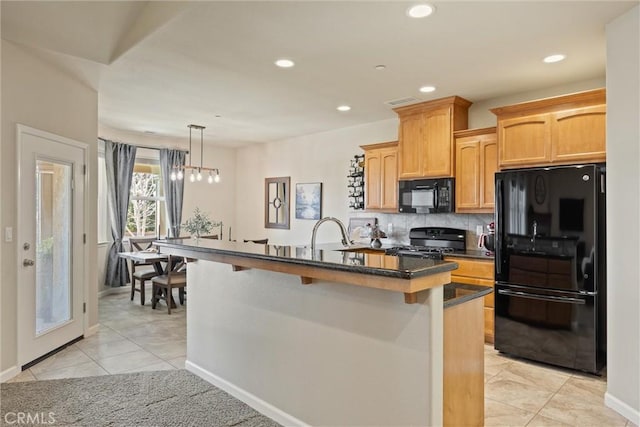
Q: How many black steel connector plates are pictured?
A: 0